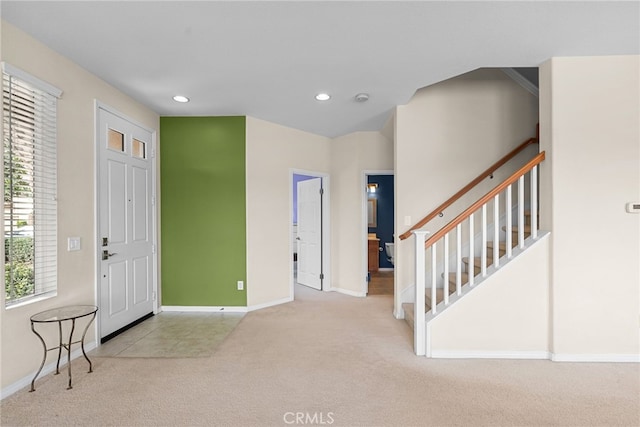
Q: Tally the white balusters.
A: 9